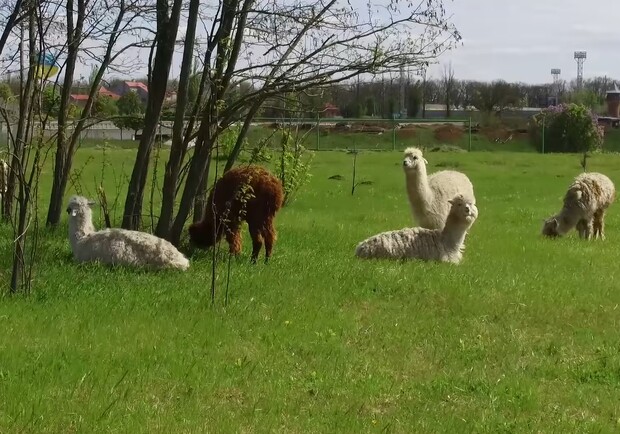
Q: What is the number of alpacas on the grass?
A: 5